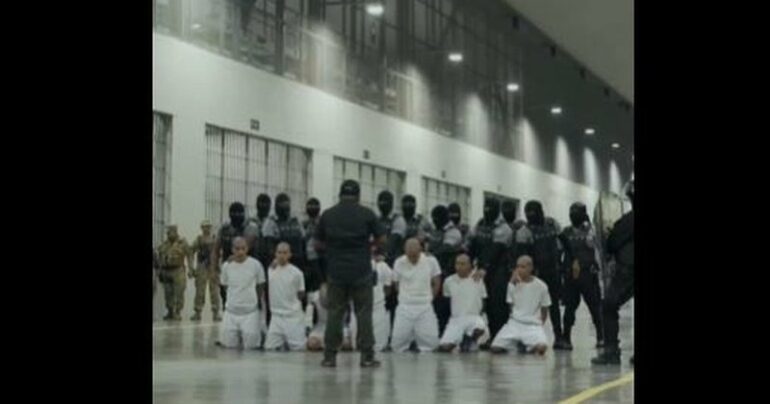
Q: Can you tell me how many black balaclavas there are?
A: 12